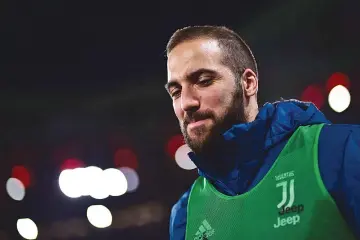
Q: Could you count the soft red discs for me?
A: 6